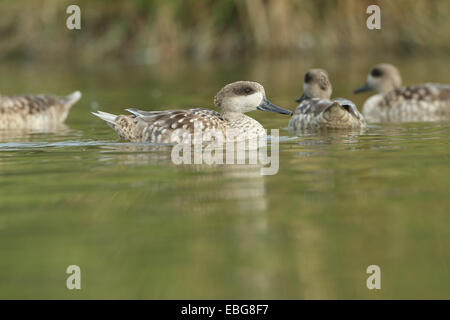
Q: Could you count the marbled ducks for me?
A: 4